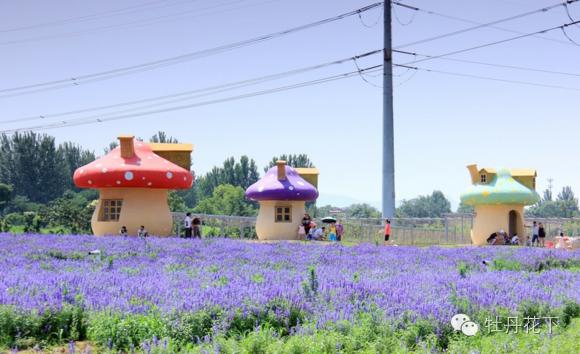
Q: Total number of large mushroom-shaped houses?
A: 3